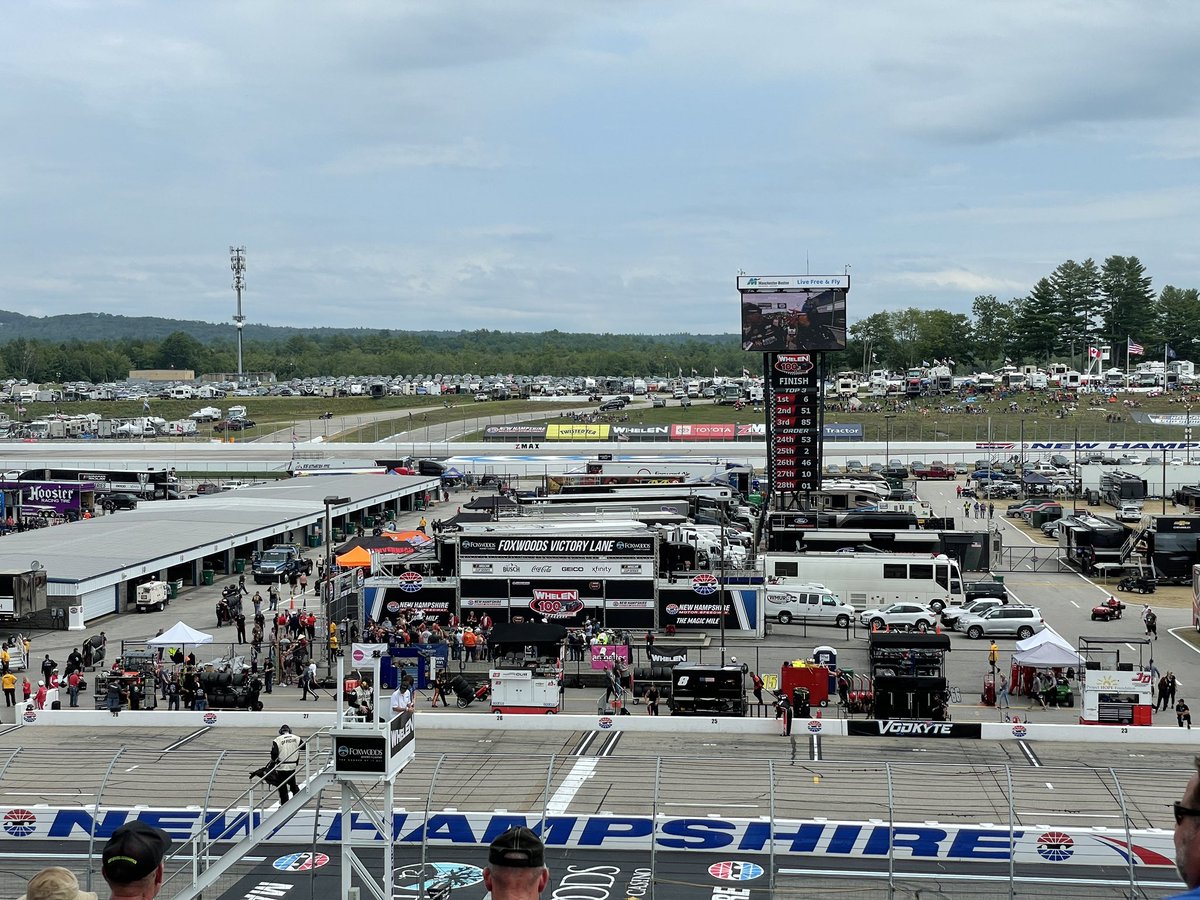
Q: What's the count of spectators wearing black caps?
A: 2